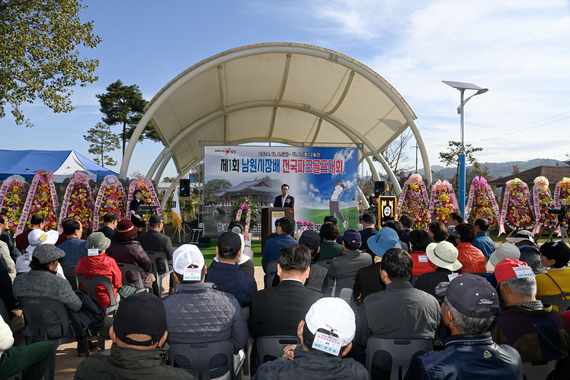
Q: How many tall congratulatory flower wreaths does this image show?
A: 11